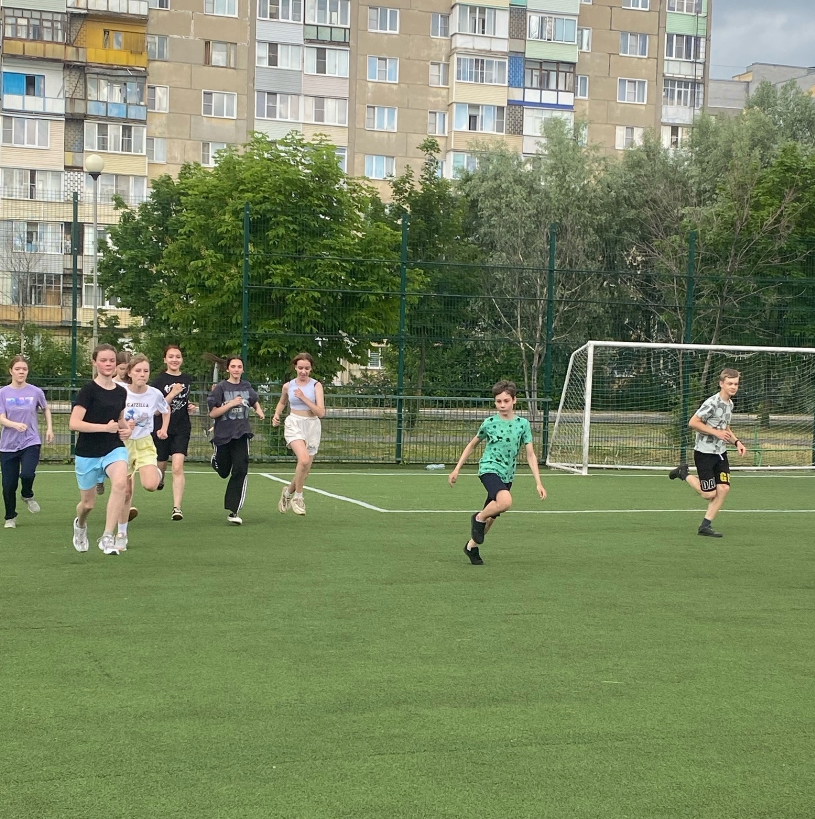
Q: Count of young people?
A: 9